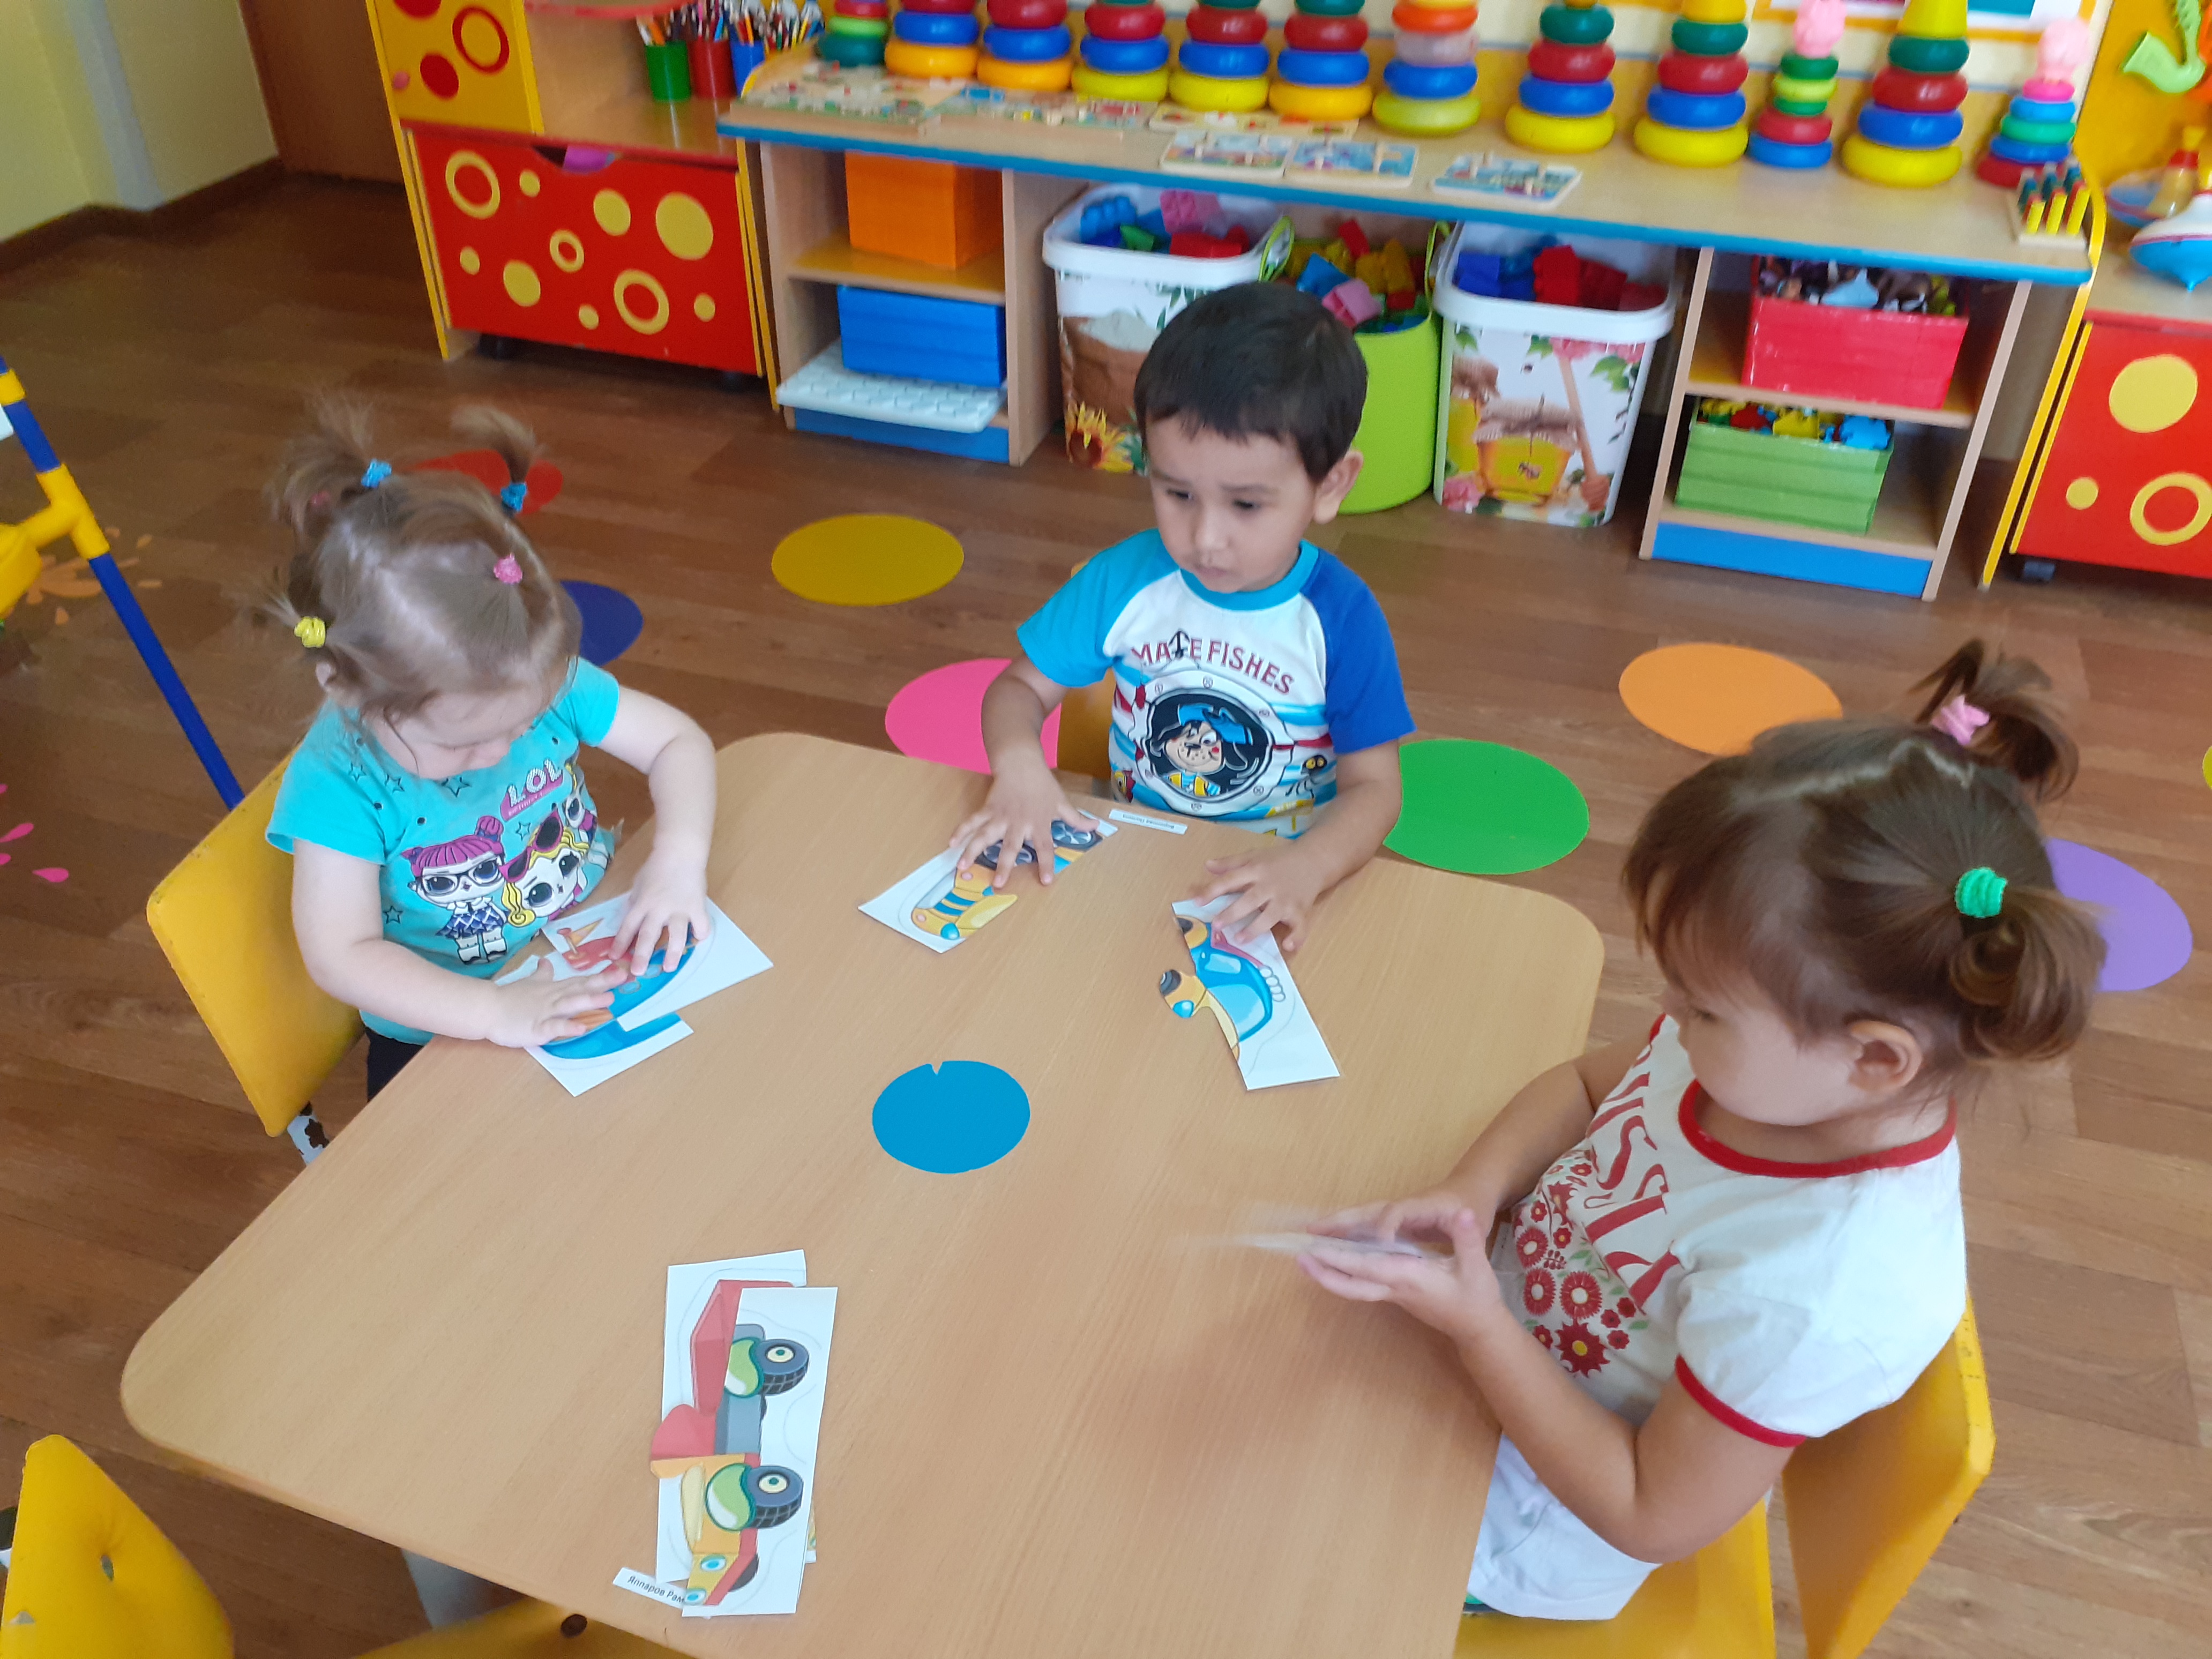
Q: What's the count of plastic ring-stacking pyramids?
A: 12